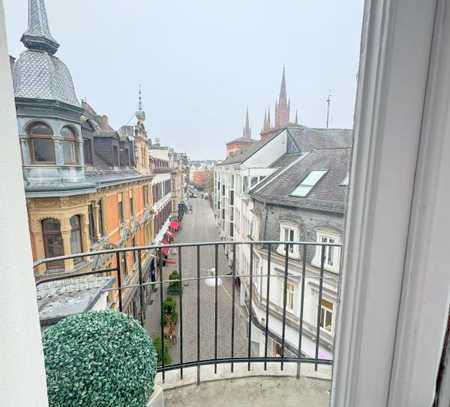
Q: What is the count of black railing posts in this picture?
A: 12